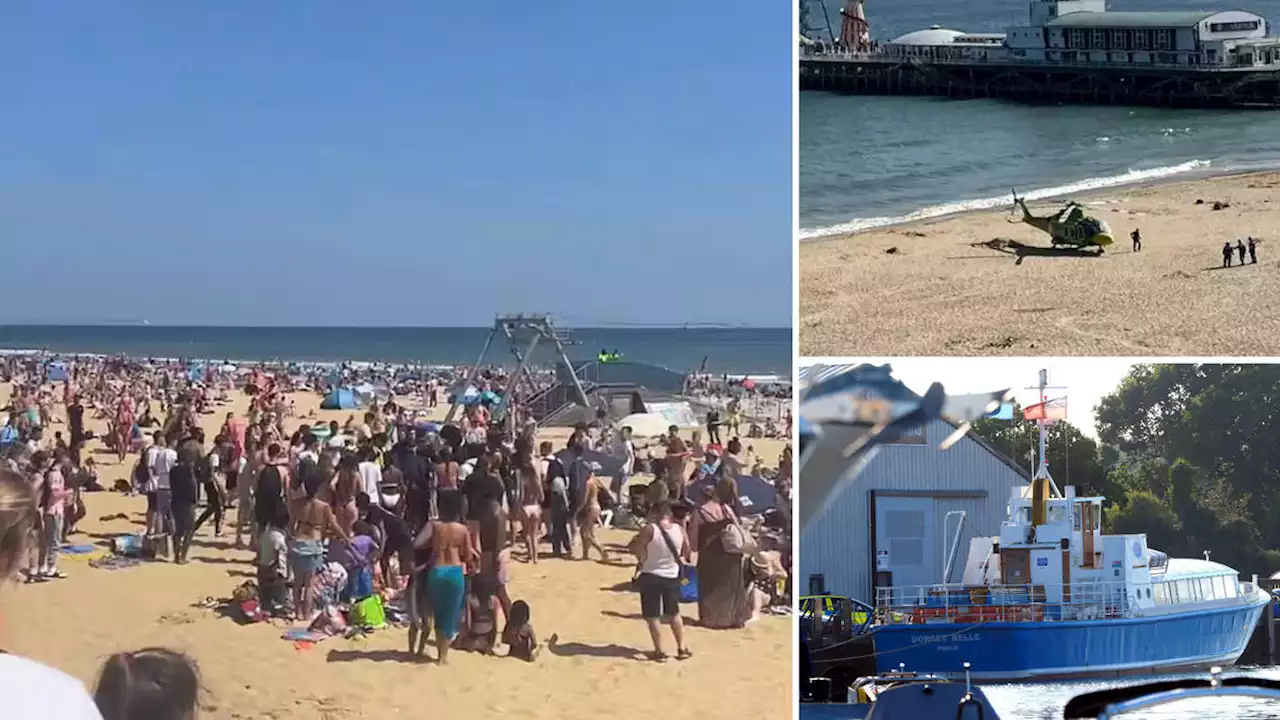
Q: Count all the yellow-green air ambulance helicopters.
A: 1